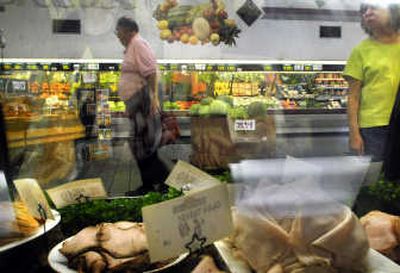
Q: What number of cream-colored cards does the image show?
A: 4